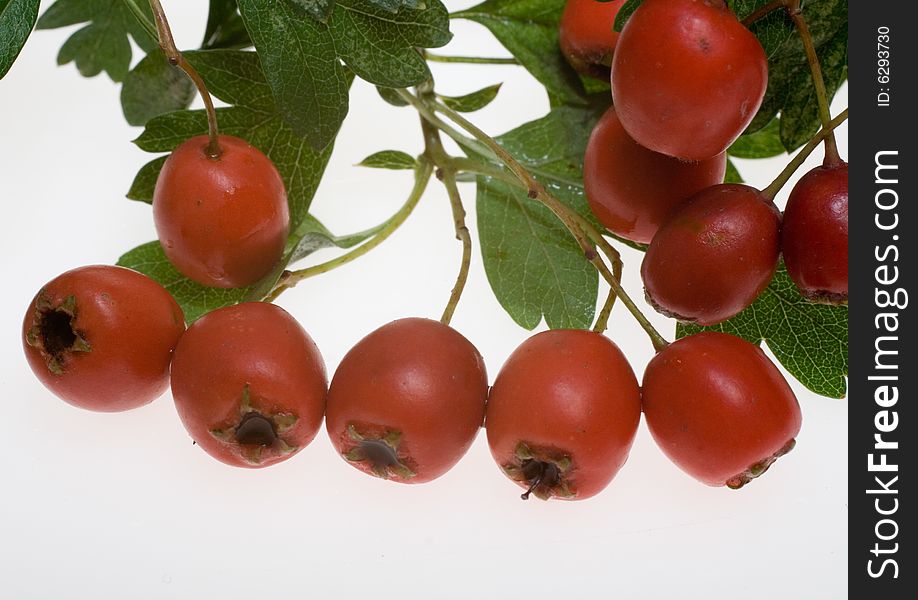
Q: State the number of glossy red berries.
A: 11